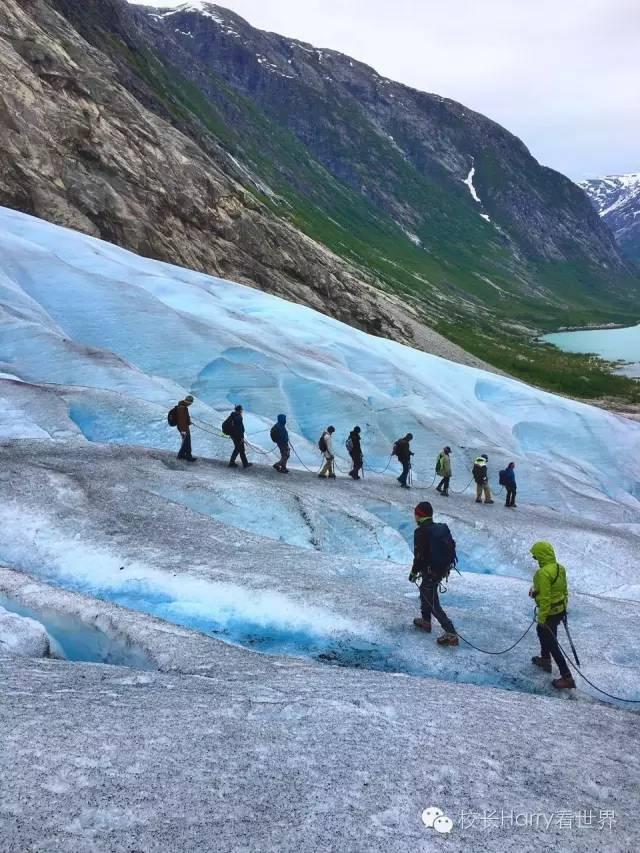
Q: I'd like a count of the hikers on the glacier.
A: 11